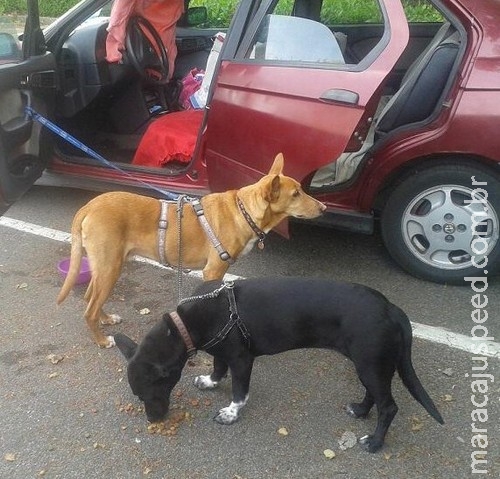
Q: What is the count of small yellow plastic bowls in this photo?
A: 0